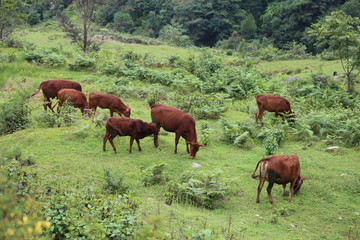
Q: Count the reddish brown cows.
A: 7